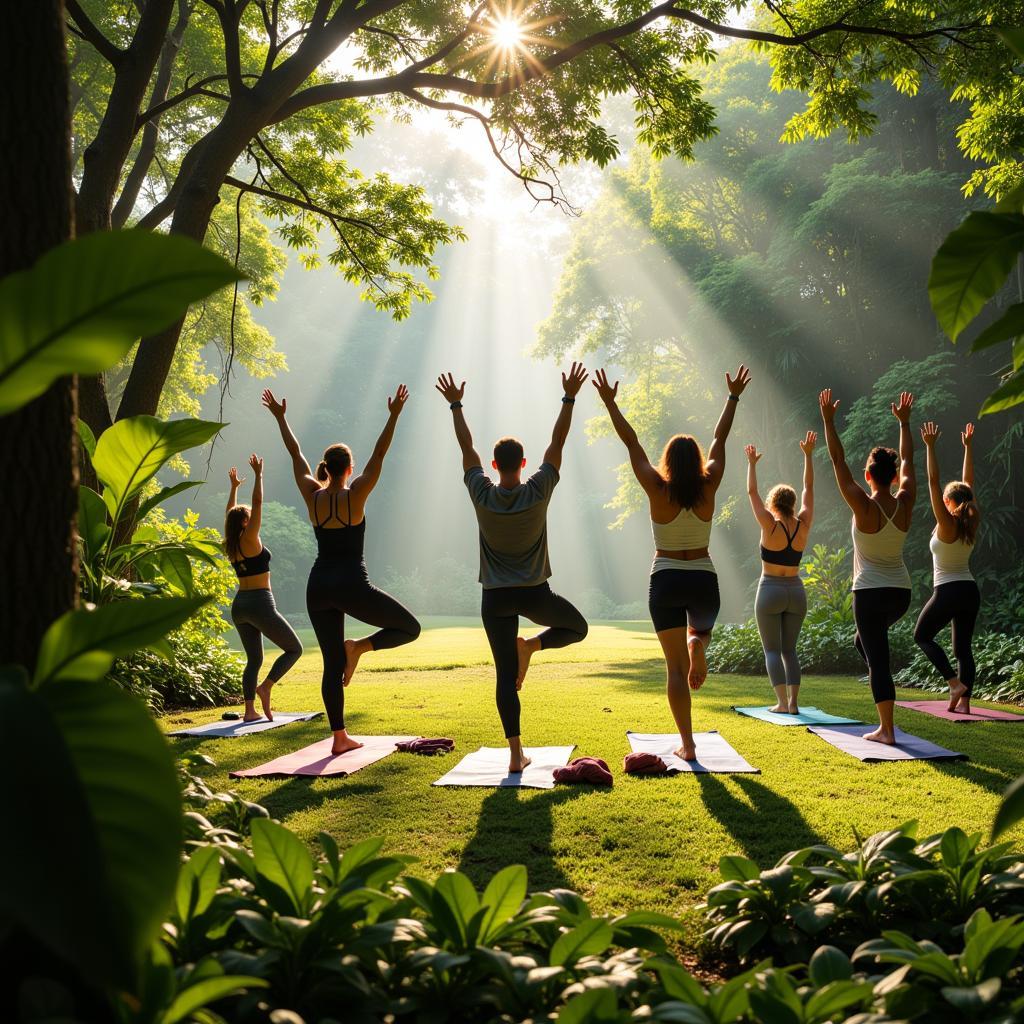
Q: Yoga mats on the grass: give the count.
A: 7